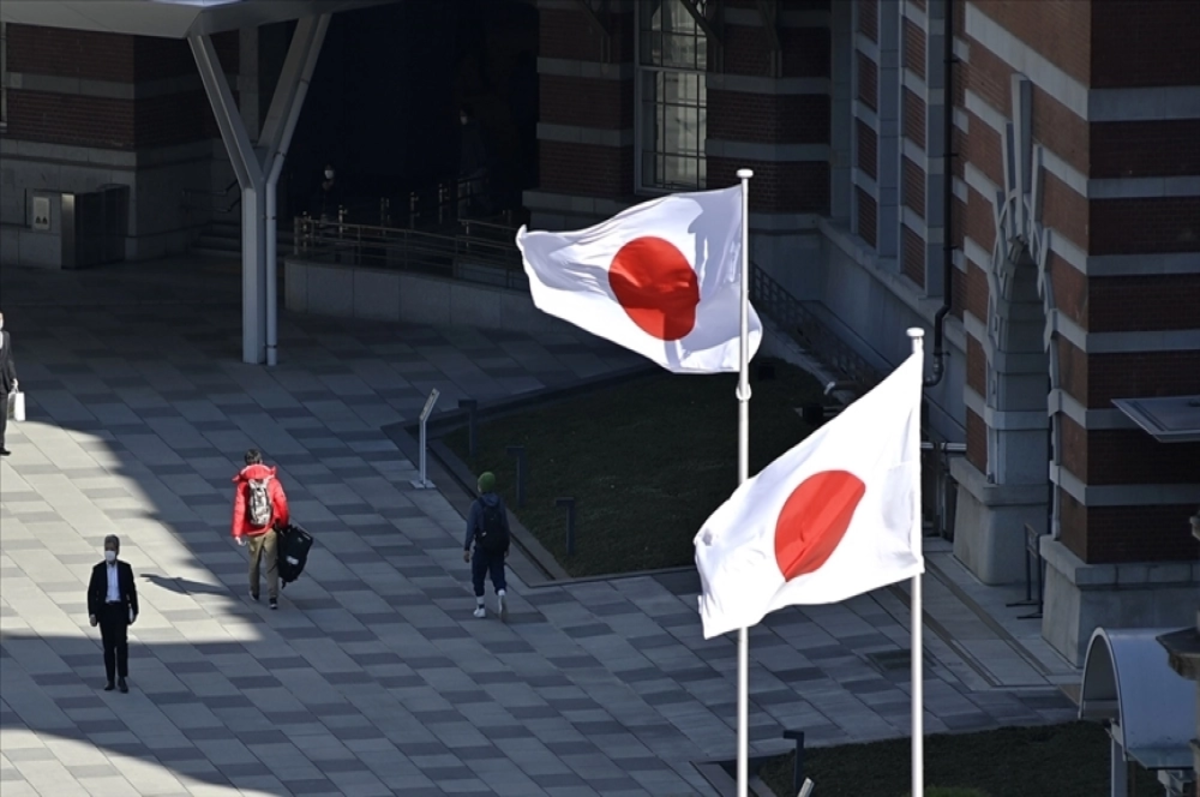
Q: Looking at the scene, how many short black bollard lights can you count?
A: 4